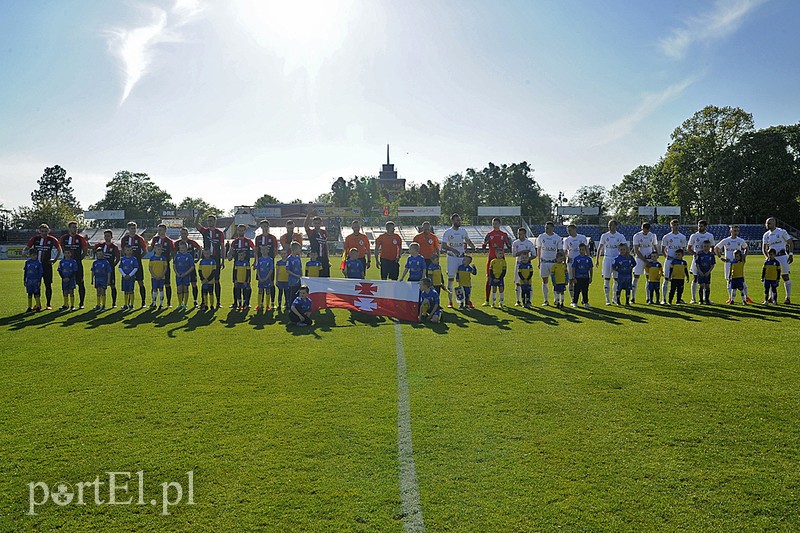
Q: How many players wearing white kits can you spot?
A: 10